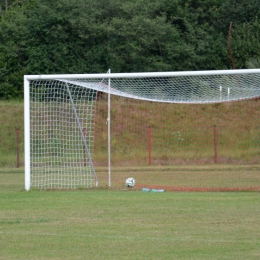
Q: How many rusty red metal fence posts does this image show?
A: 4